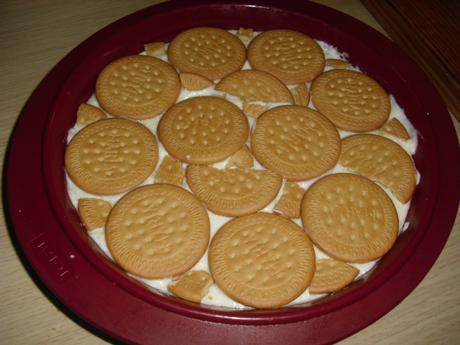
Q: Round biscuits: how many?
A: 10